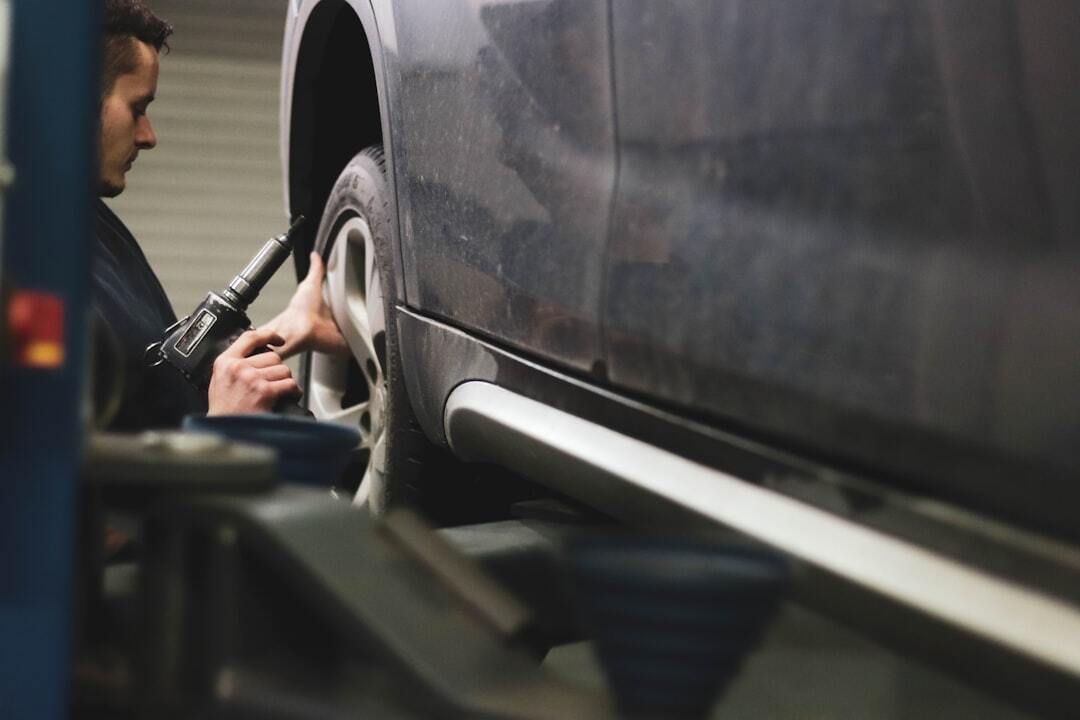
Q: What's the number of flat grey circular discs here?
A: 1